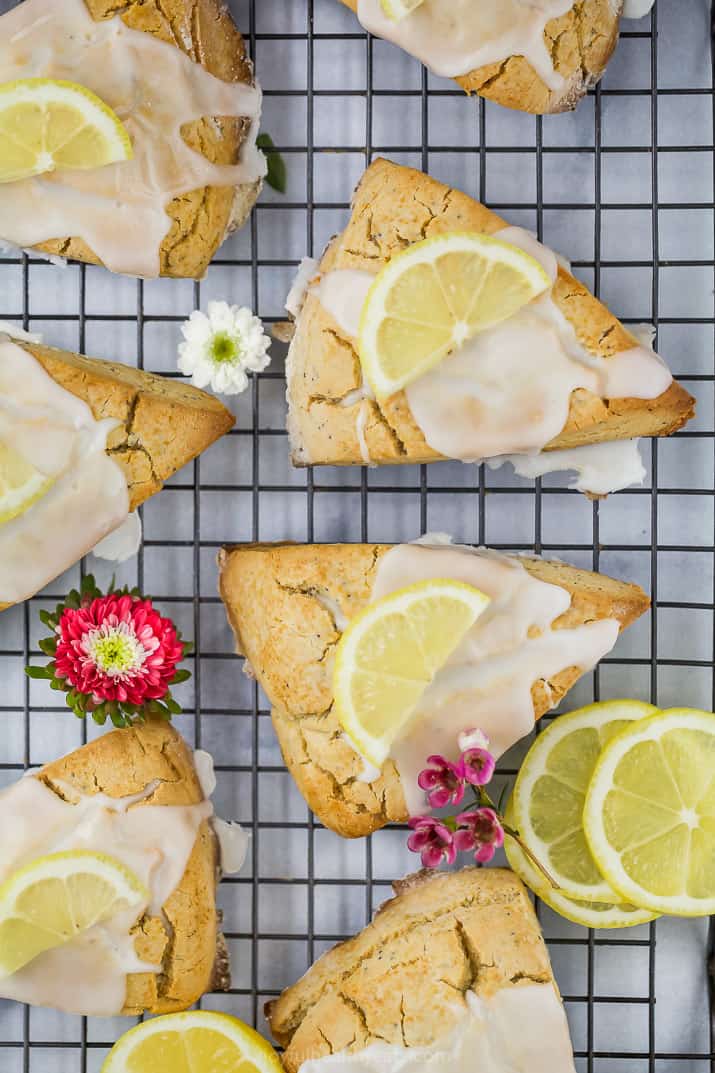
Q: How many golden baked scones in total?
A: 7